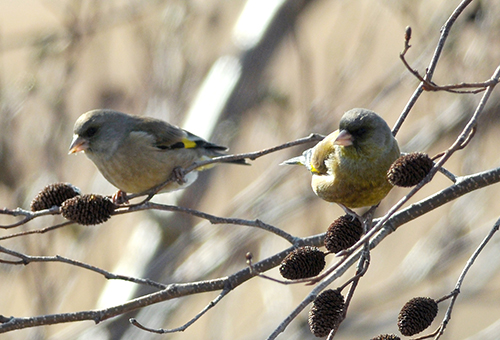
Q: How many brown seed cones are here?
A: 8